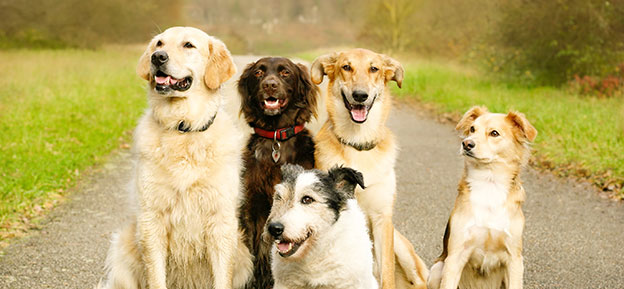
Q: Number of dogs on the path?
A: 5